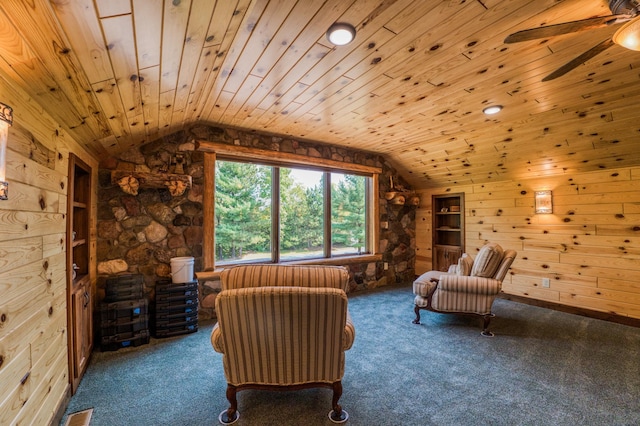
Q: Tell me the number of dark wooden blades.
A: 2